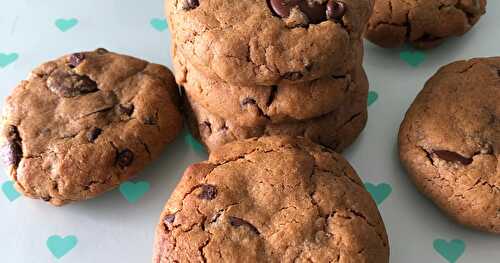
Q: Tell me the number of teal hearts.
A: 11